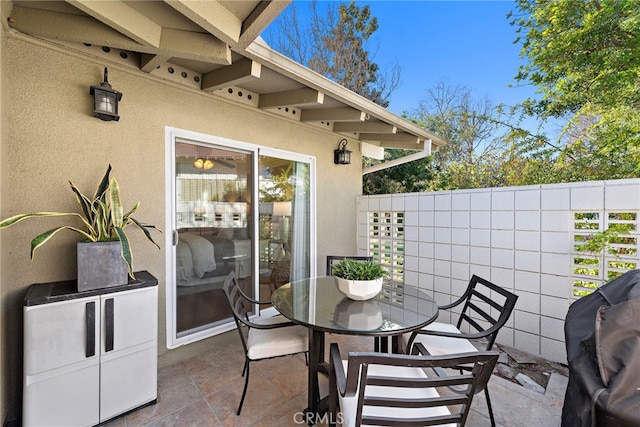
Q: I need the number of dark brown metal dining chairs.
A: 4